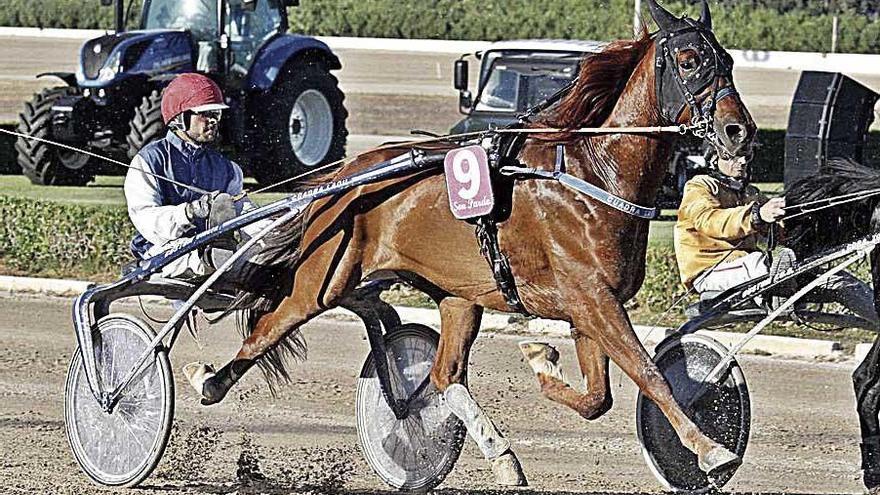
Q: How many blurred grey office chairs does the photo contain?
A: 0